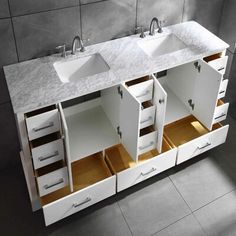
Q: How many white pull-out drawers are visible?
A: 12